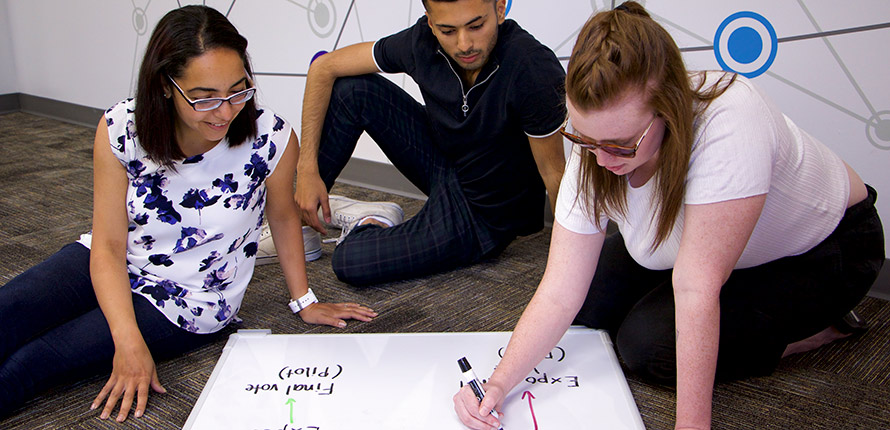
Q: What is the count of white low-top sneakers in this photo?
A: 2